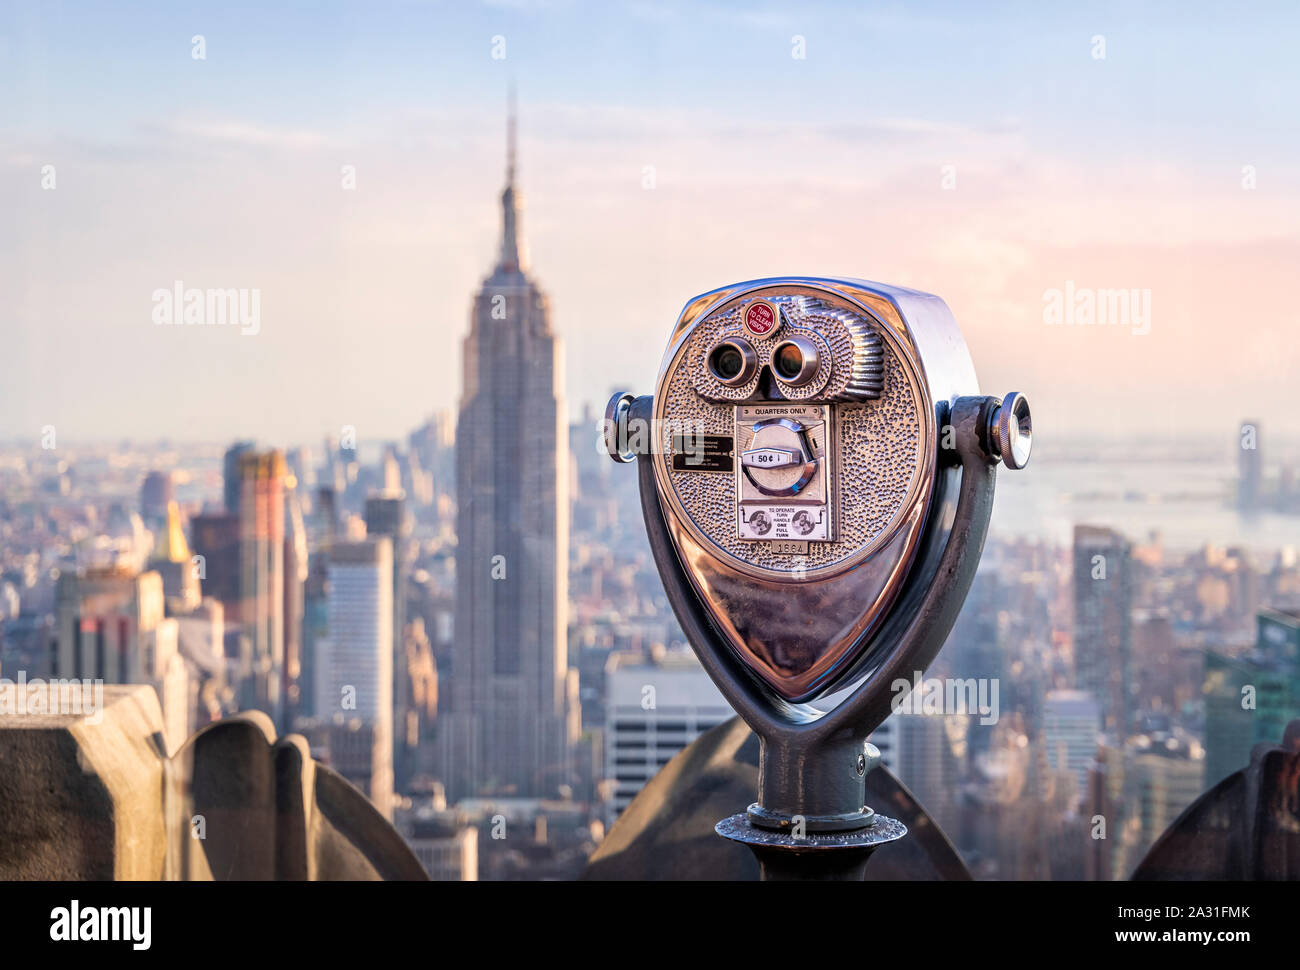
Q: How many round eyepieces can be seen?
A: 2